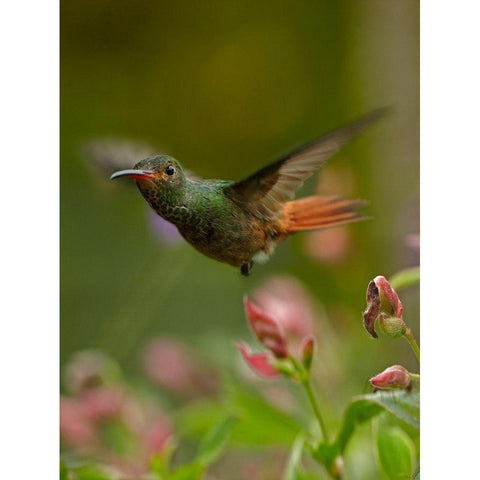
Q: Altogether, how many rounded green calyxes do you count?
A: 1